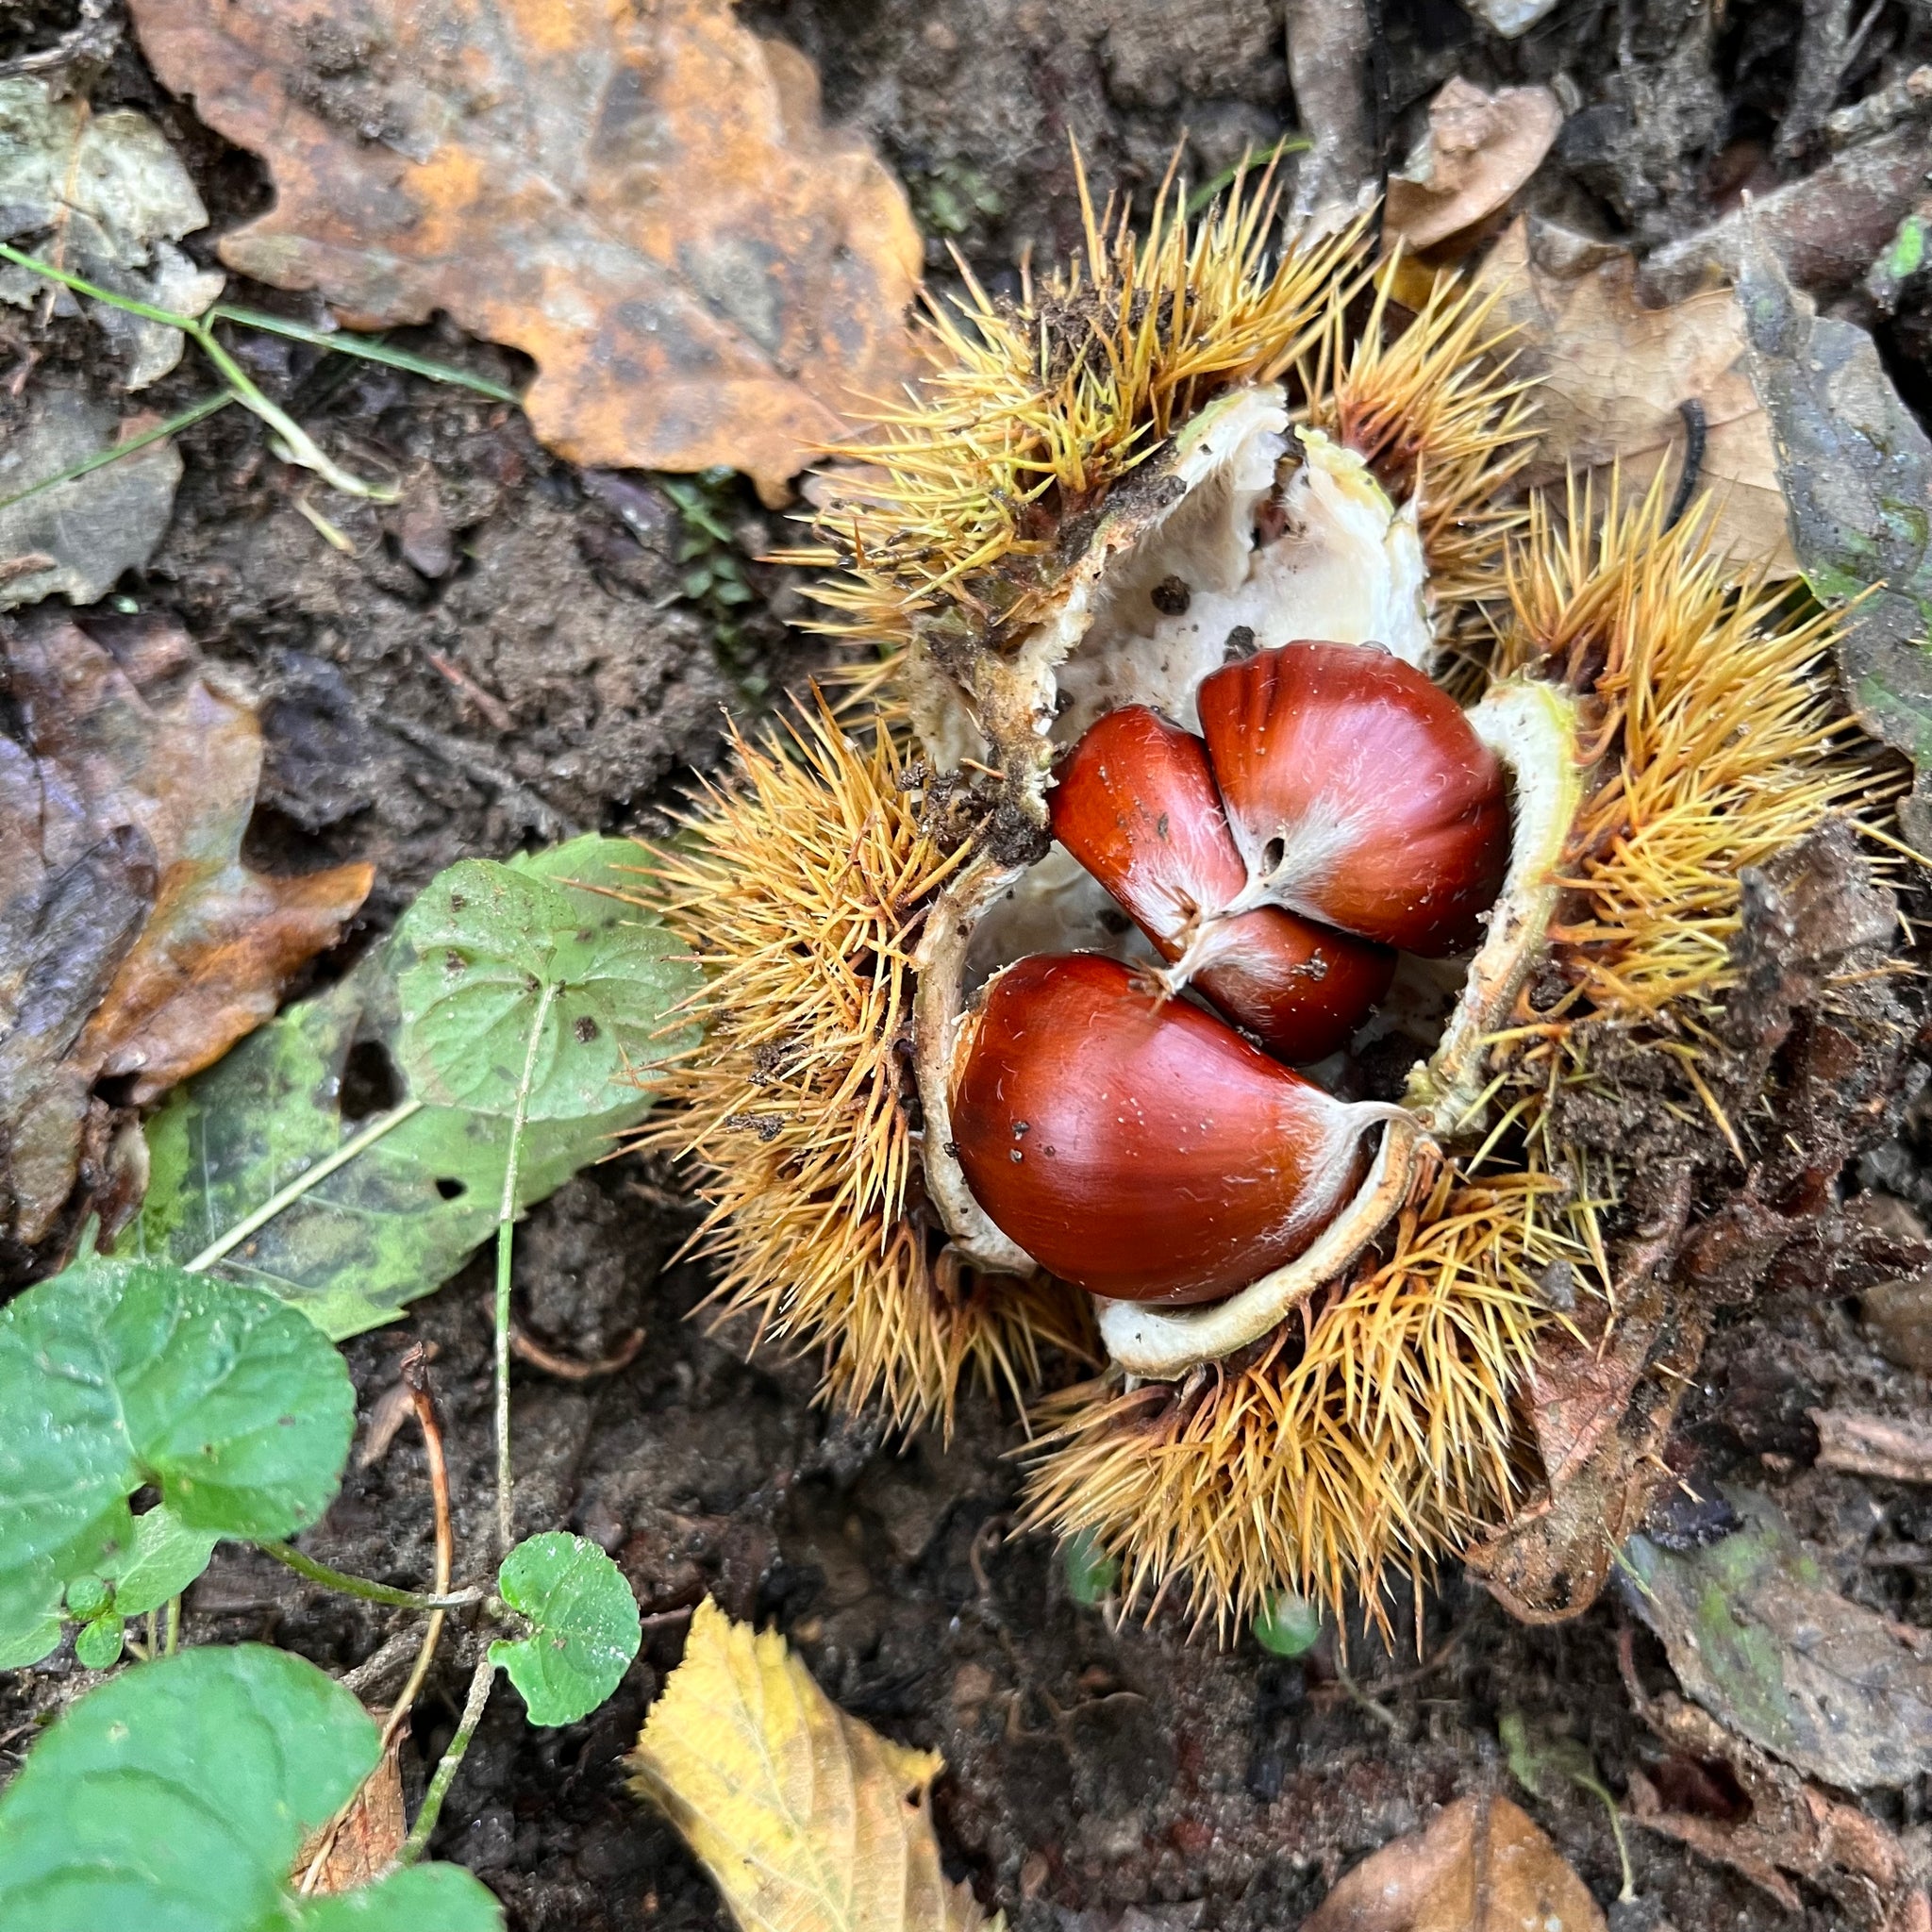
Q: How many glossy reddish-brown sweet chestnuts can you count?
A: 4